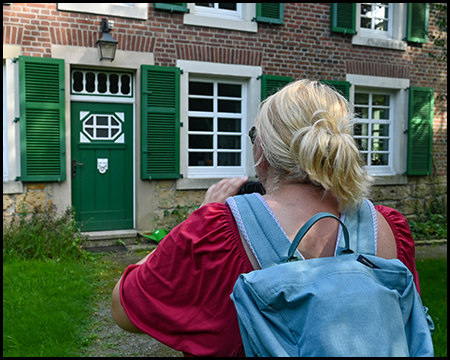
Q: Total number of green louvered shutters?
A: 9